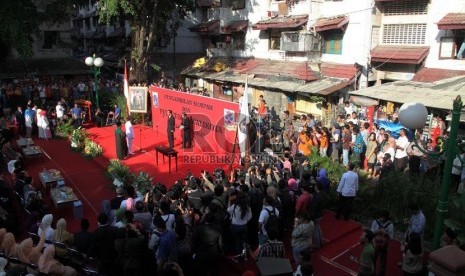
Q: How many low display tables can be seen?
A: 4